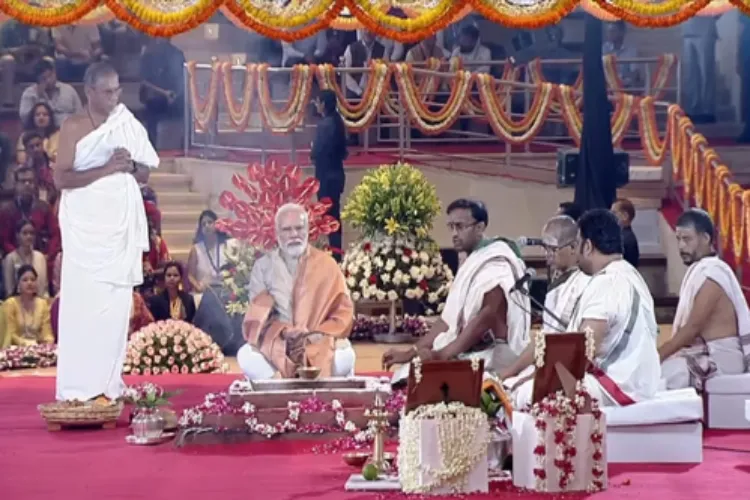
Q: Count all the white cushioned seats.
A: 2